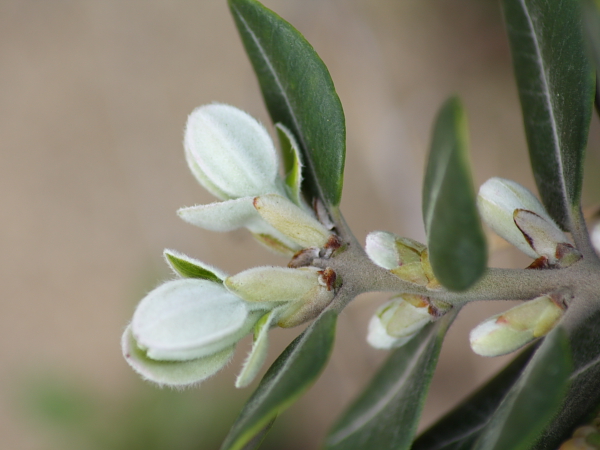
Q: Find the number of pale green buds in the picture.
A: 6